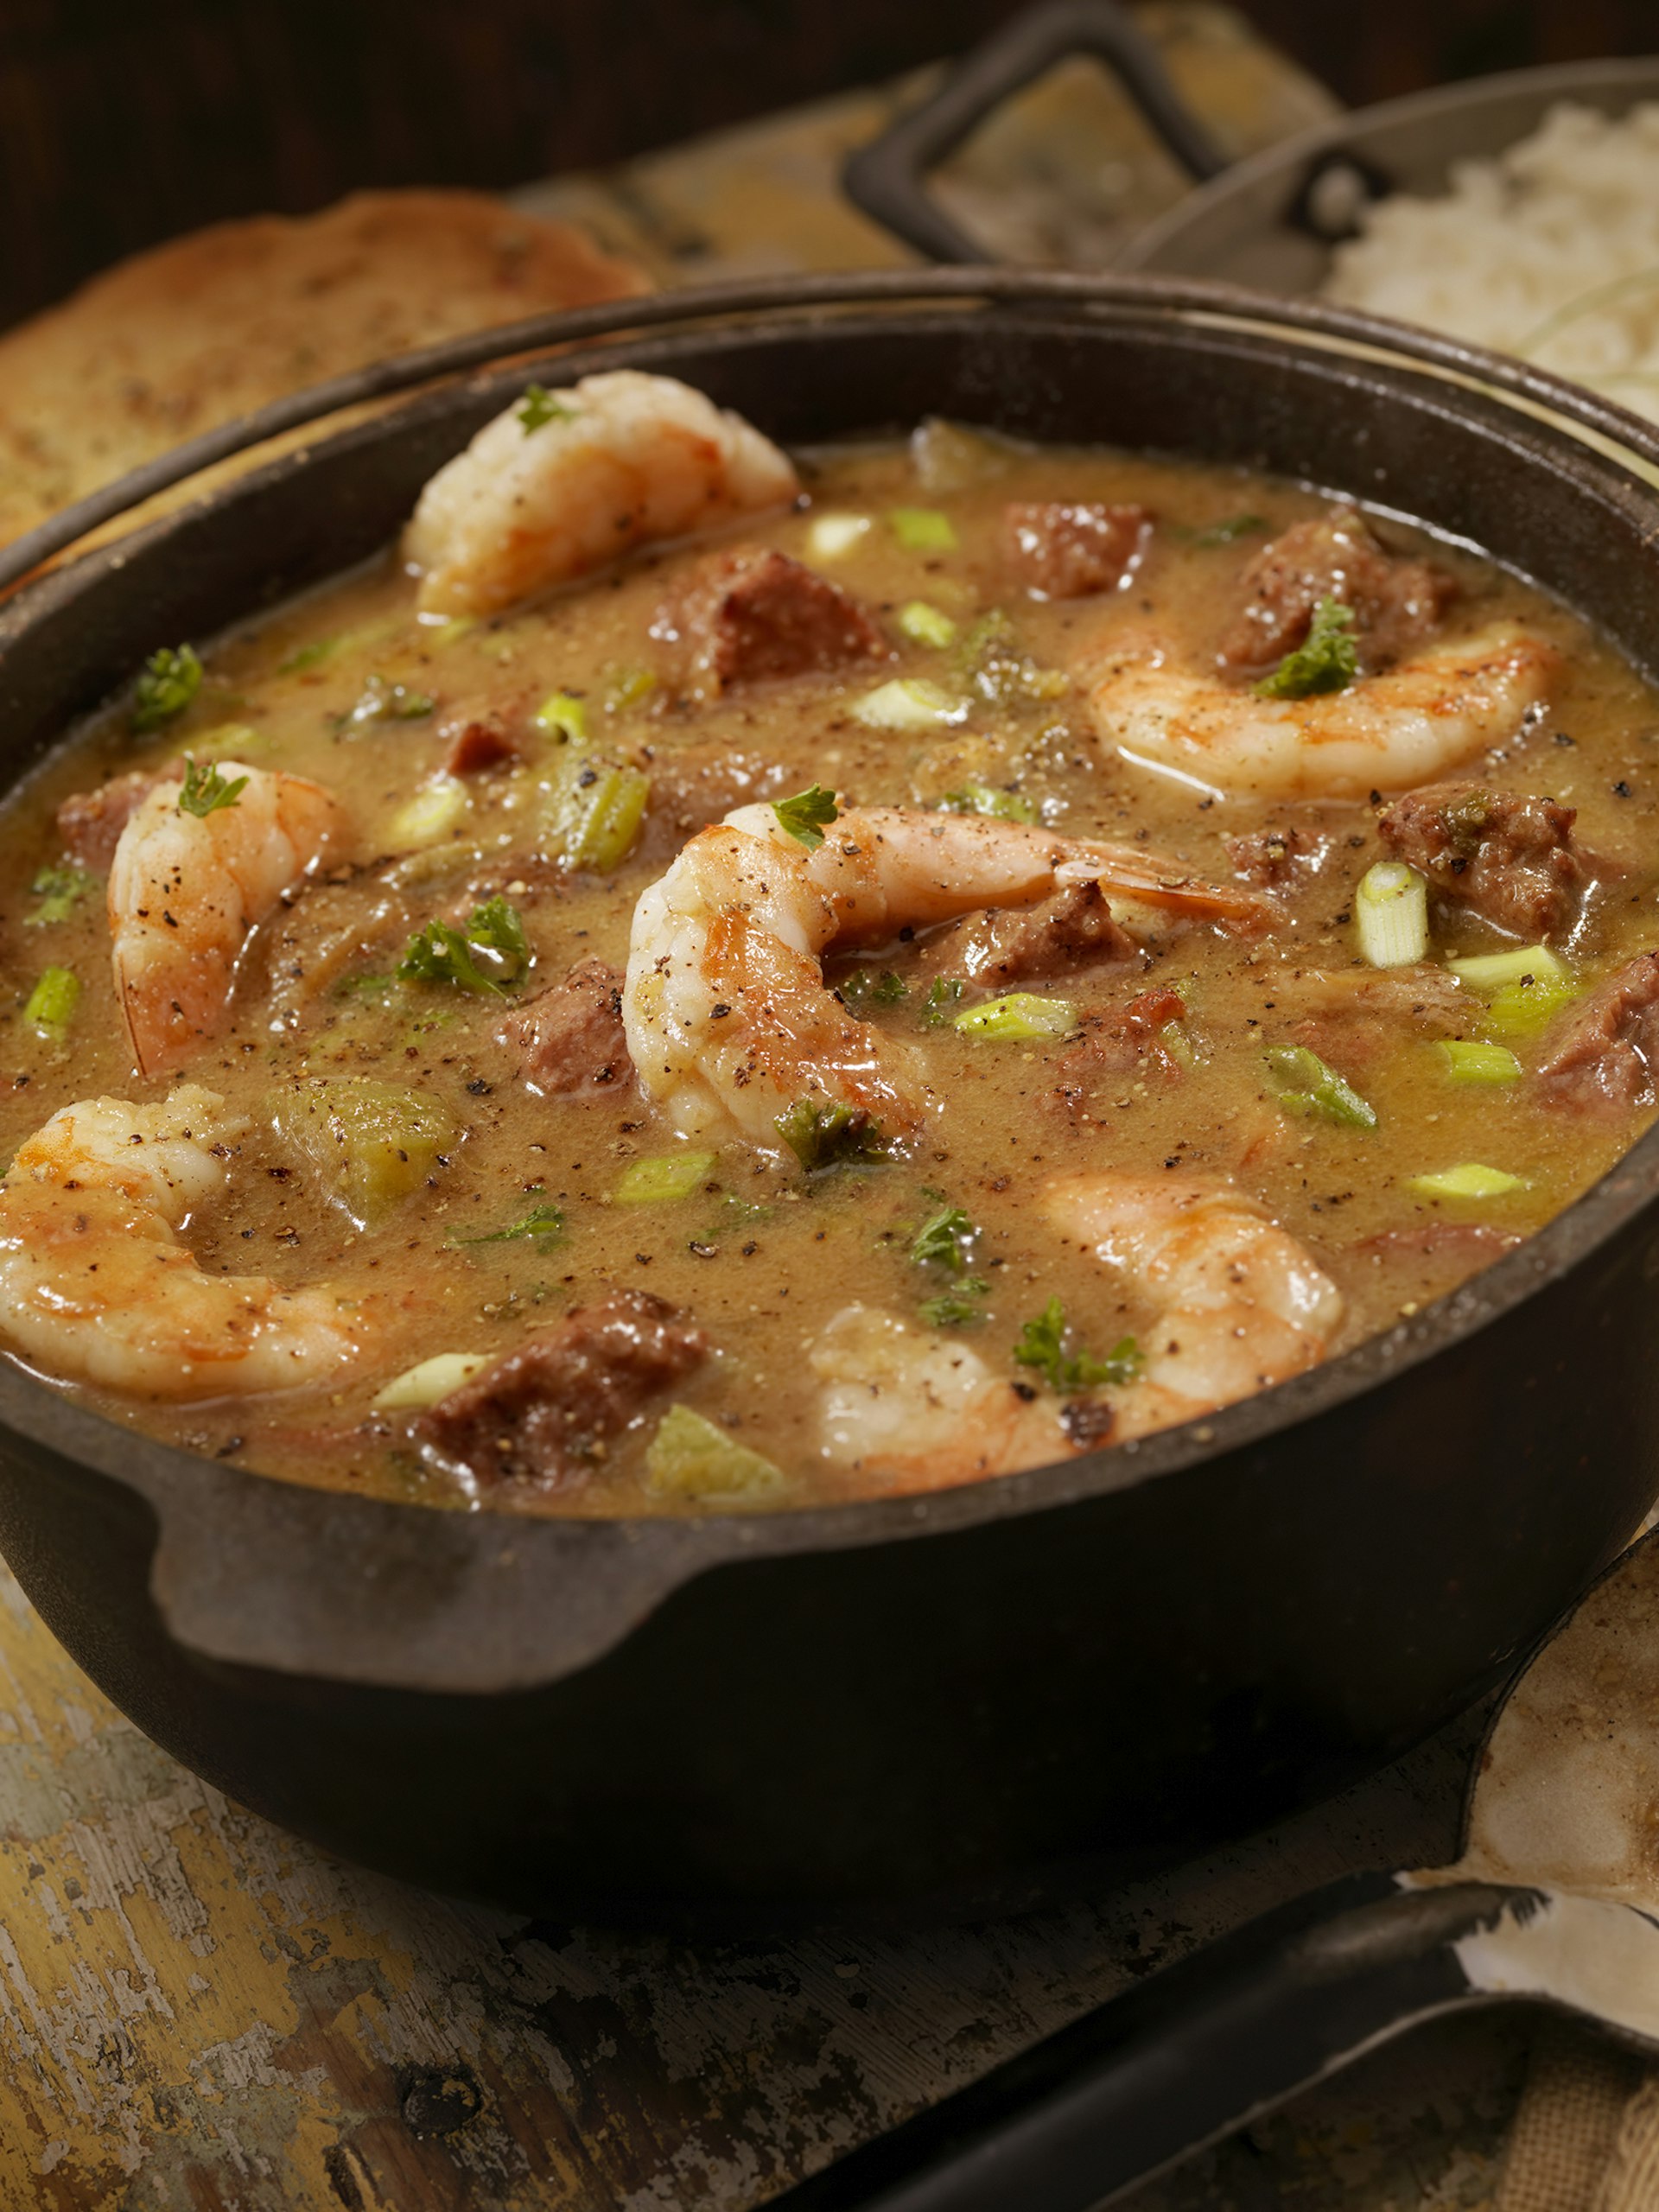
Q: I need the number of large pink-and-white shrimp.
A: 6